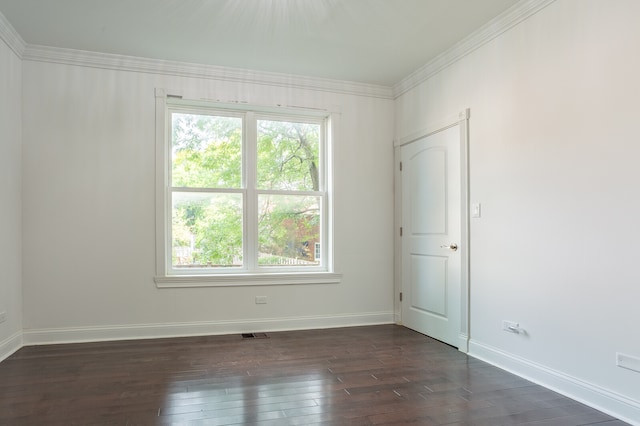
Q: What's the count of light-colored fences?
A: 1